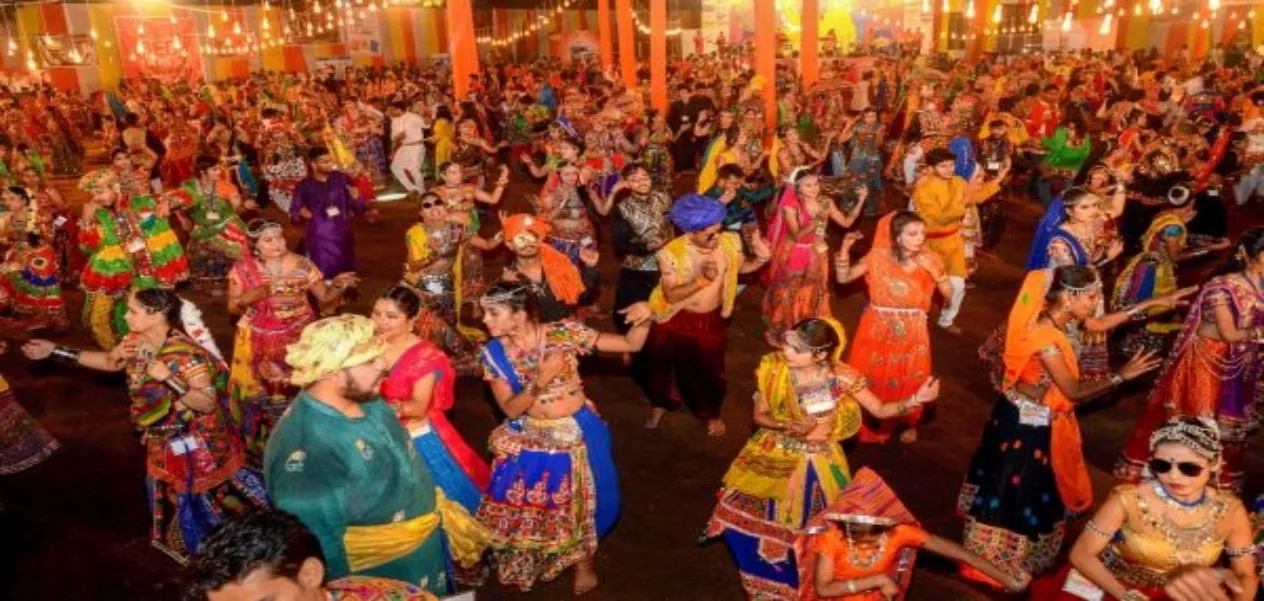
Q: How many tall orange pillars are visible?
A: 6